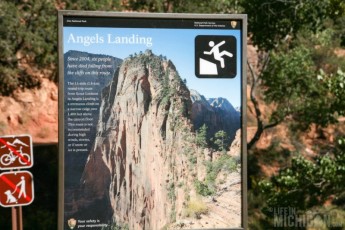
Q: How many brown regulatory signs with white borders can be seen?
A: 2